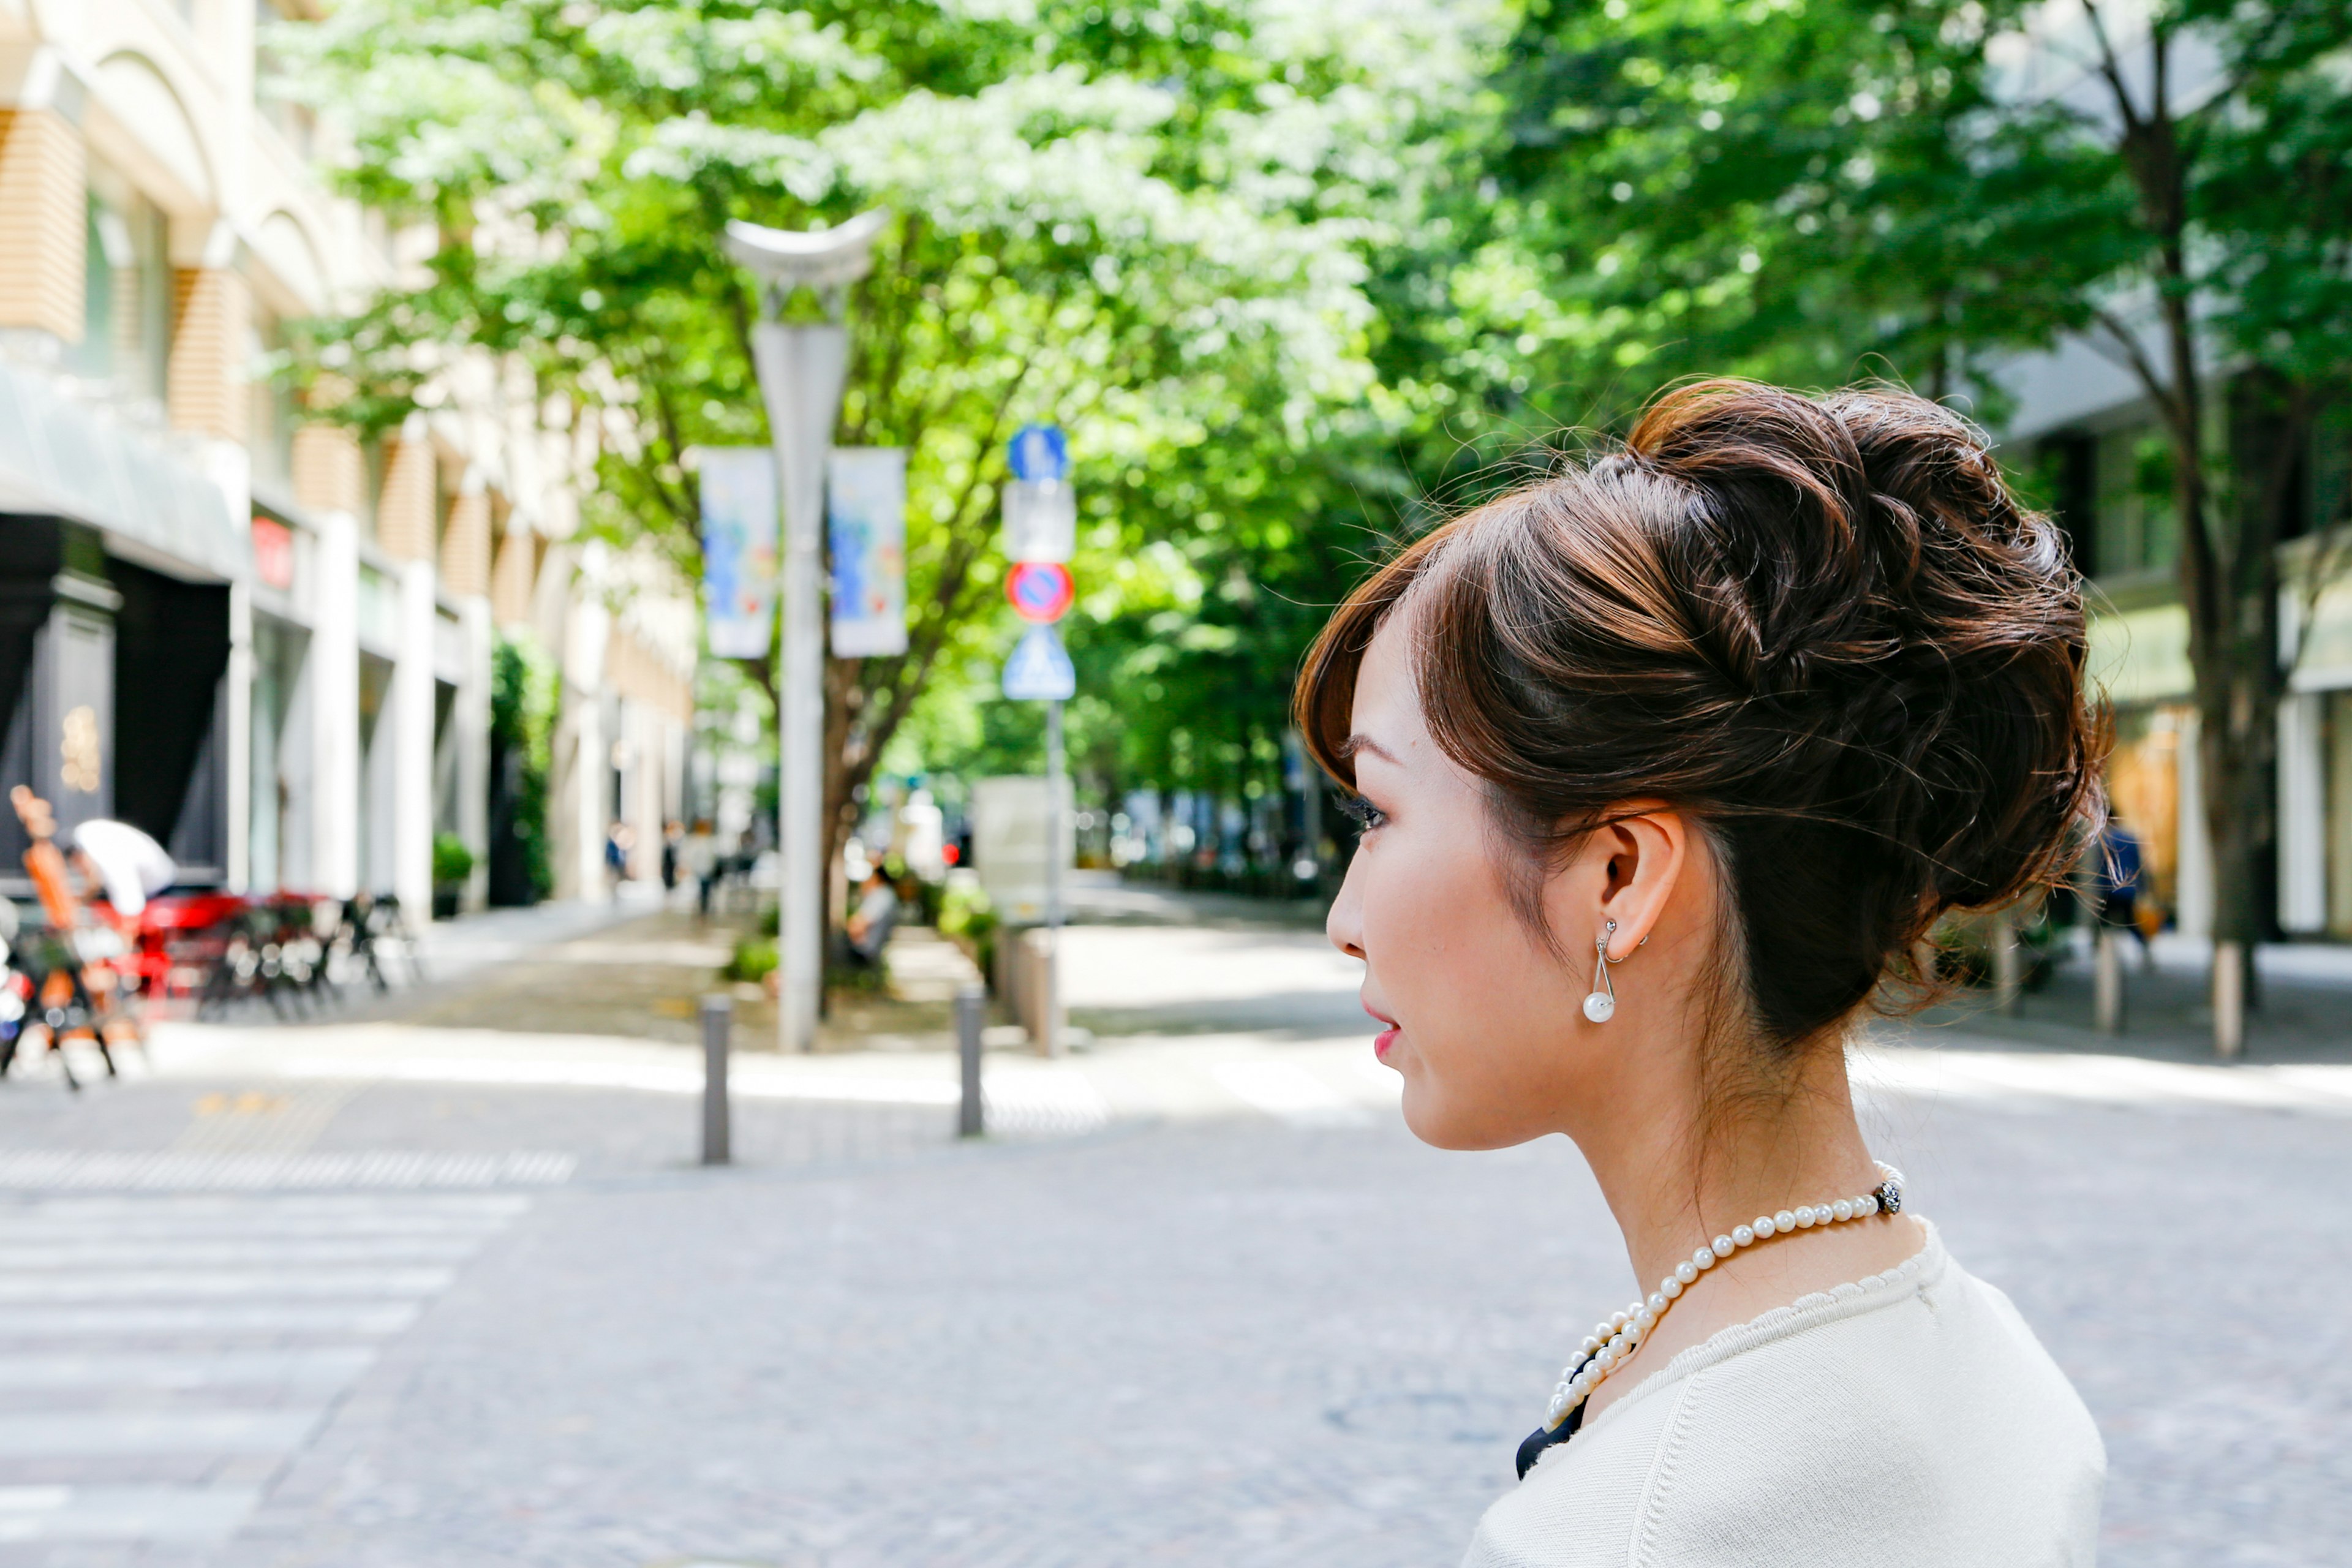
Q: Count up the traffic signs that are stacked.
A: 4